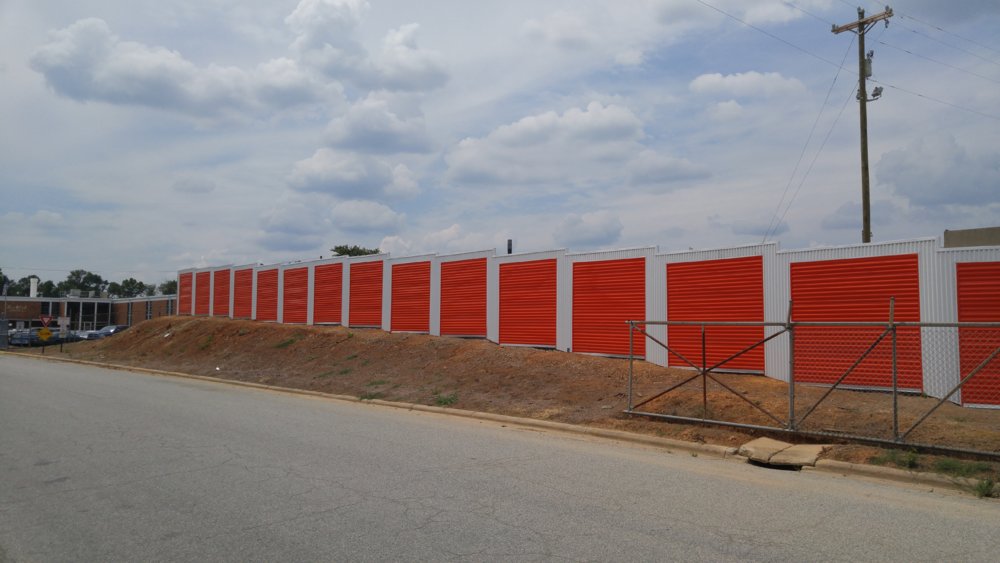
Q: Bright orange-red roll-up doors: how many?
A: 15